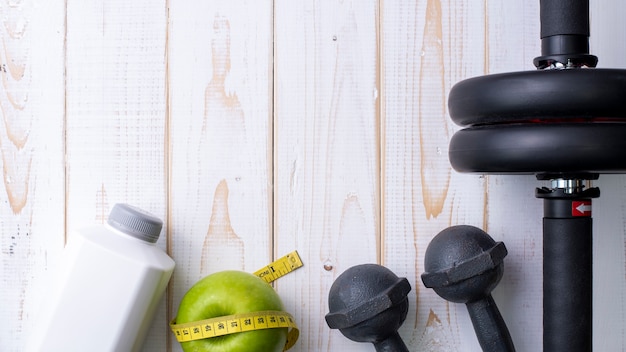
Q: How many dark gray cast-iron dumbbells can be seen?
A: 2